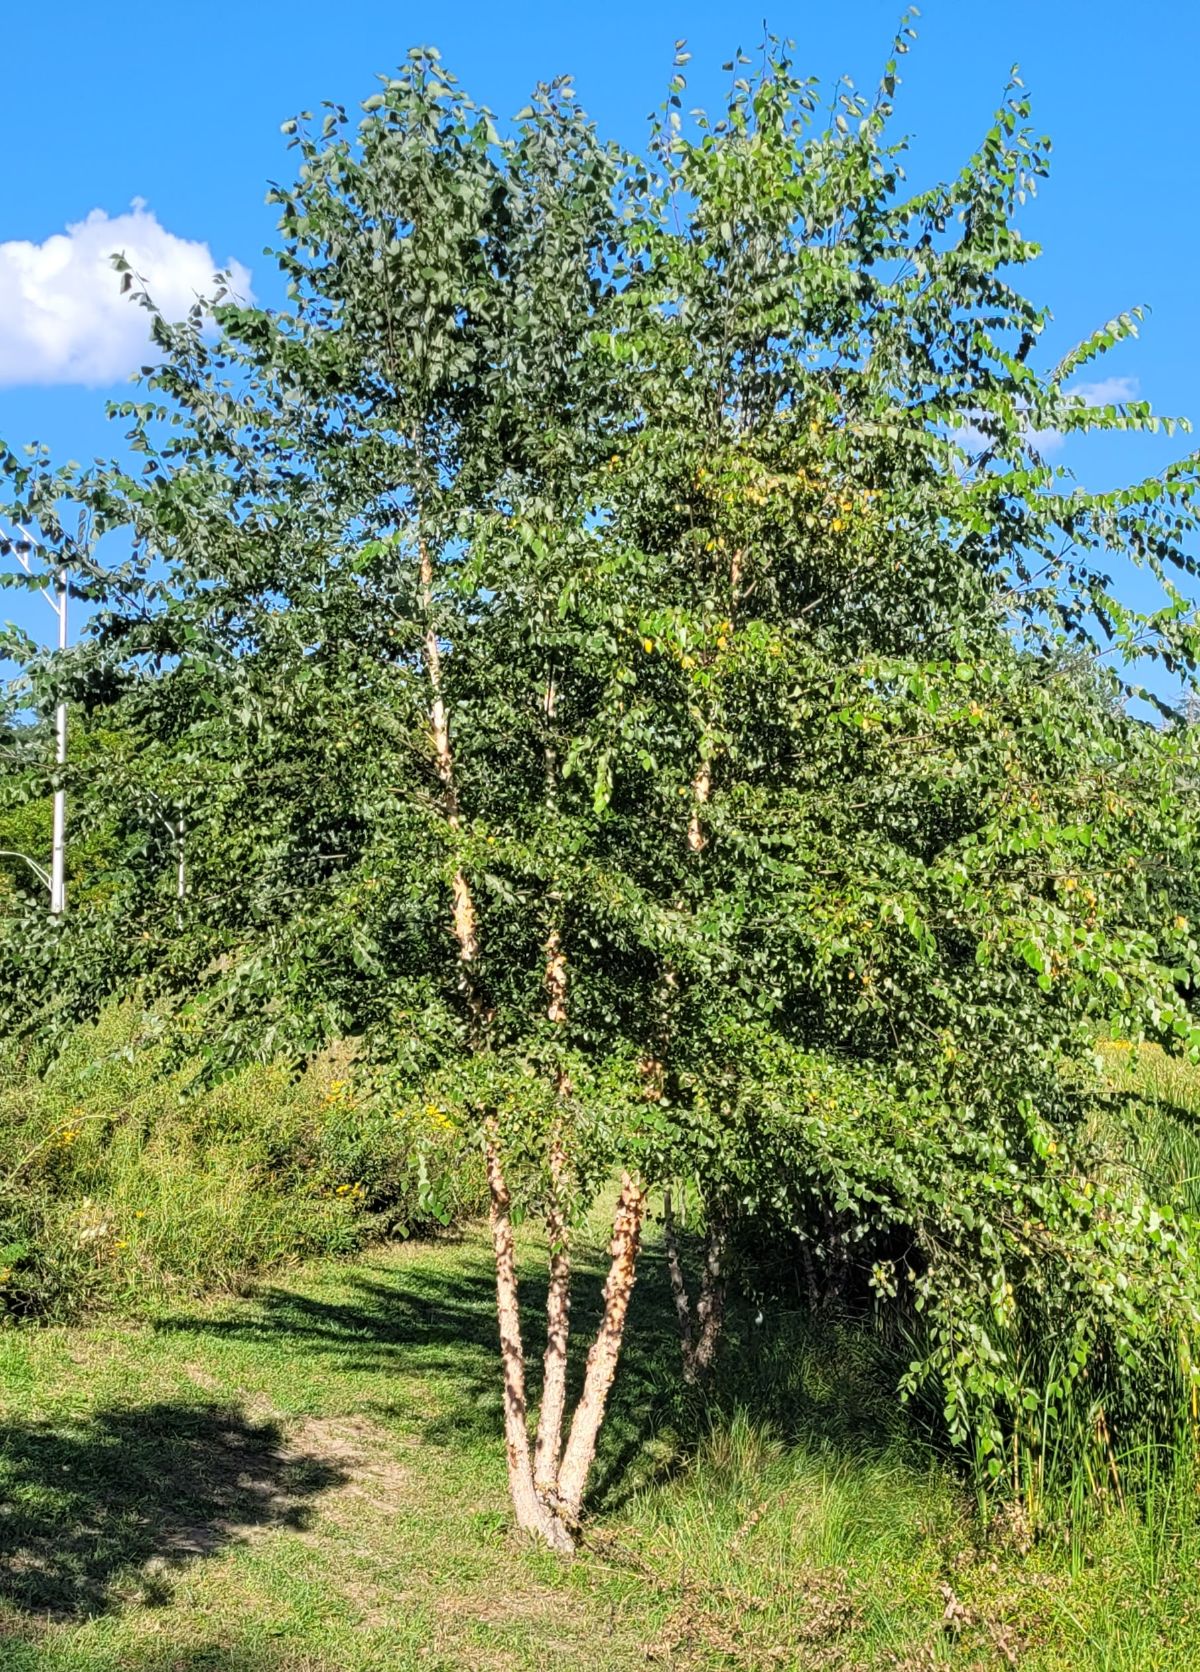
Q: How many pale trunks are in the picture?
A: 3